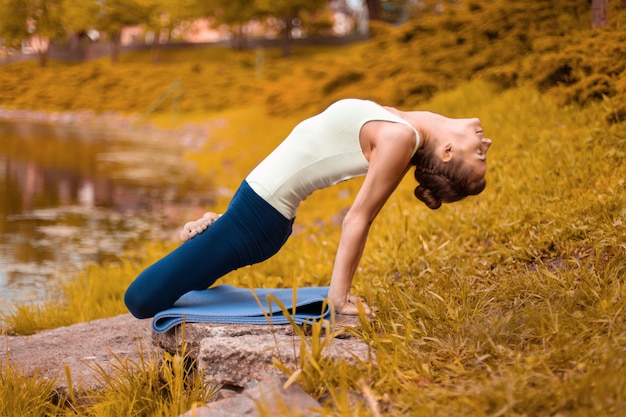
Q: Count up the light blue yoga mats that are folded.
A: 1